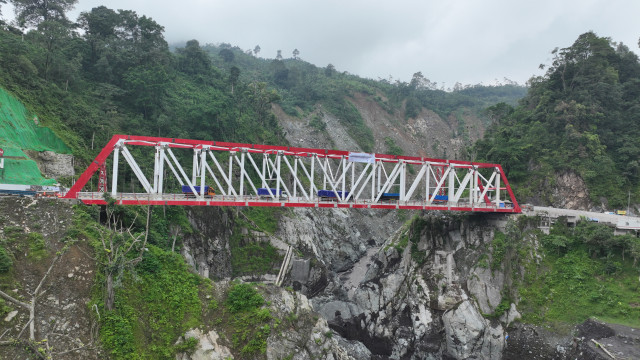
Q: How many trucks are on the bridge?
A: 5